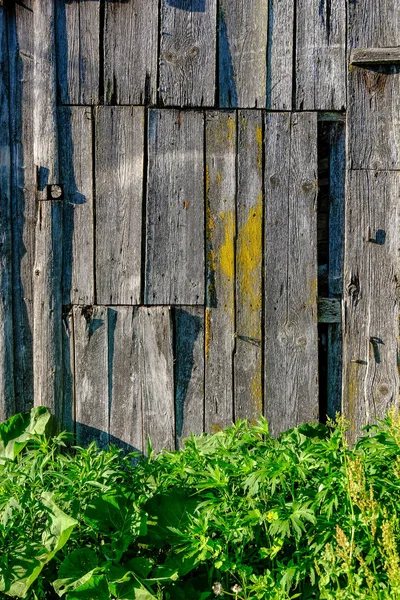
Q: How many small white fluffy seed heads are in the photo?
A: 2